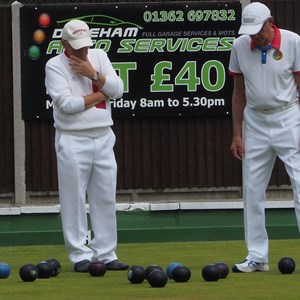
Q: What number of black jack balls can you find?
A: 9